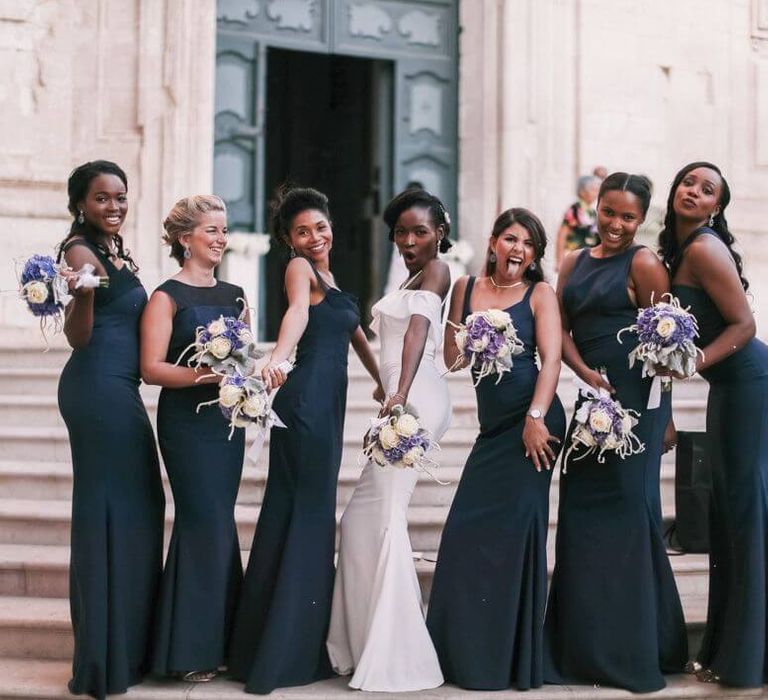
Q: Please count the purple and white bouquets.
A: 7